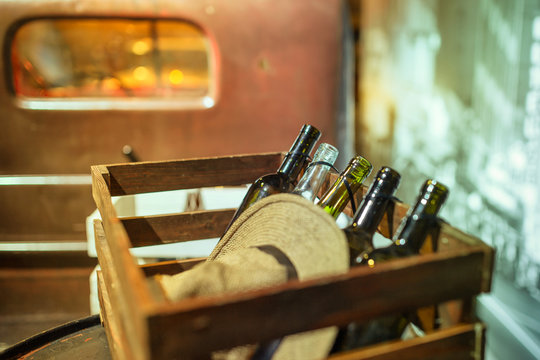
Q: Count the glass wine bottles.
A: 5